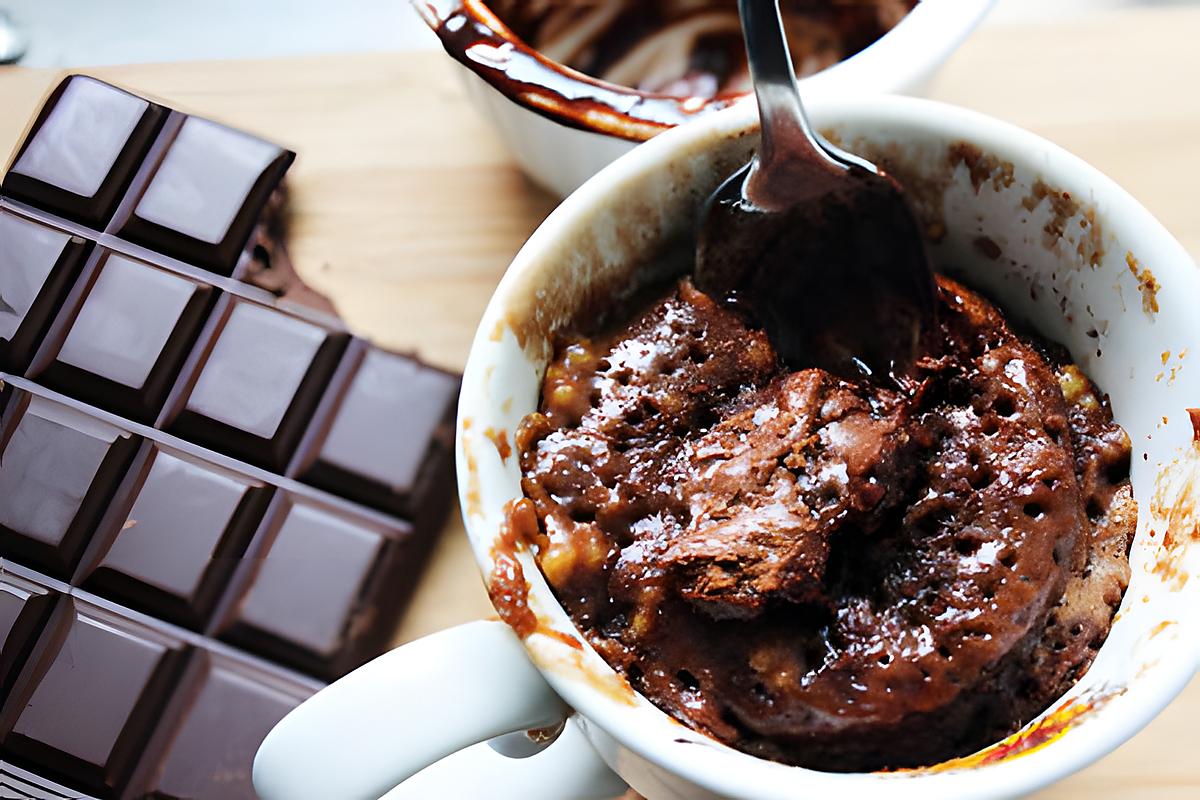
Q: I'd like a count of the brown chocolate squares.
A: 12